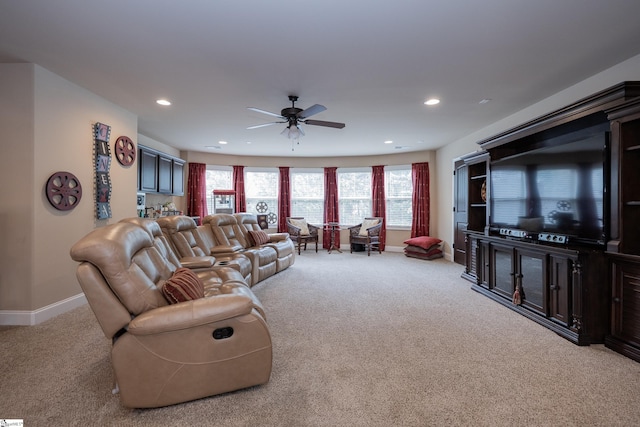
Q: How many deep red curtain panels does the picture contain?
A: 6